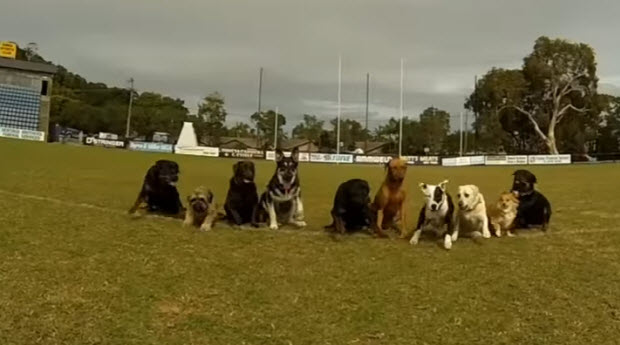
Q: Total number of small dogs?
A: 2